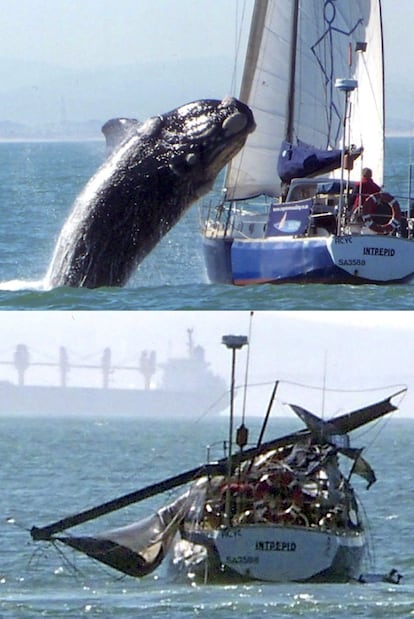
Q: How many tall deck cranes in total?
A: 4